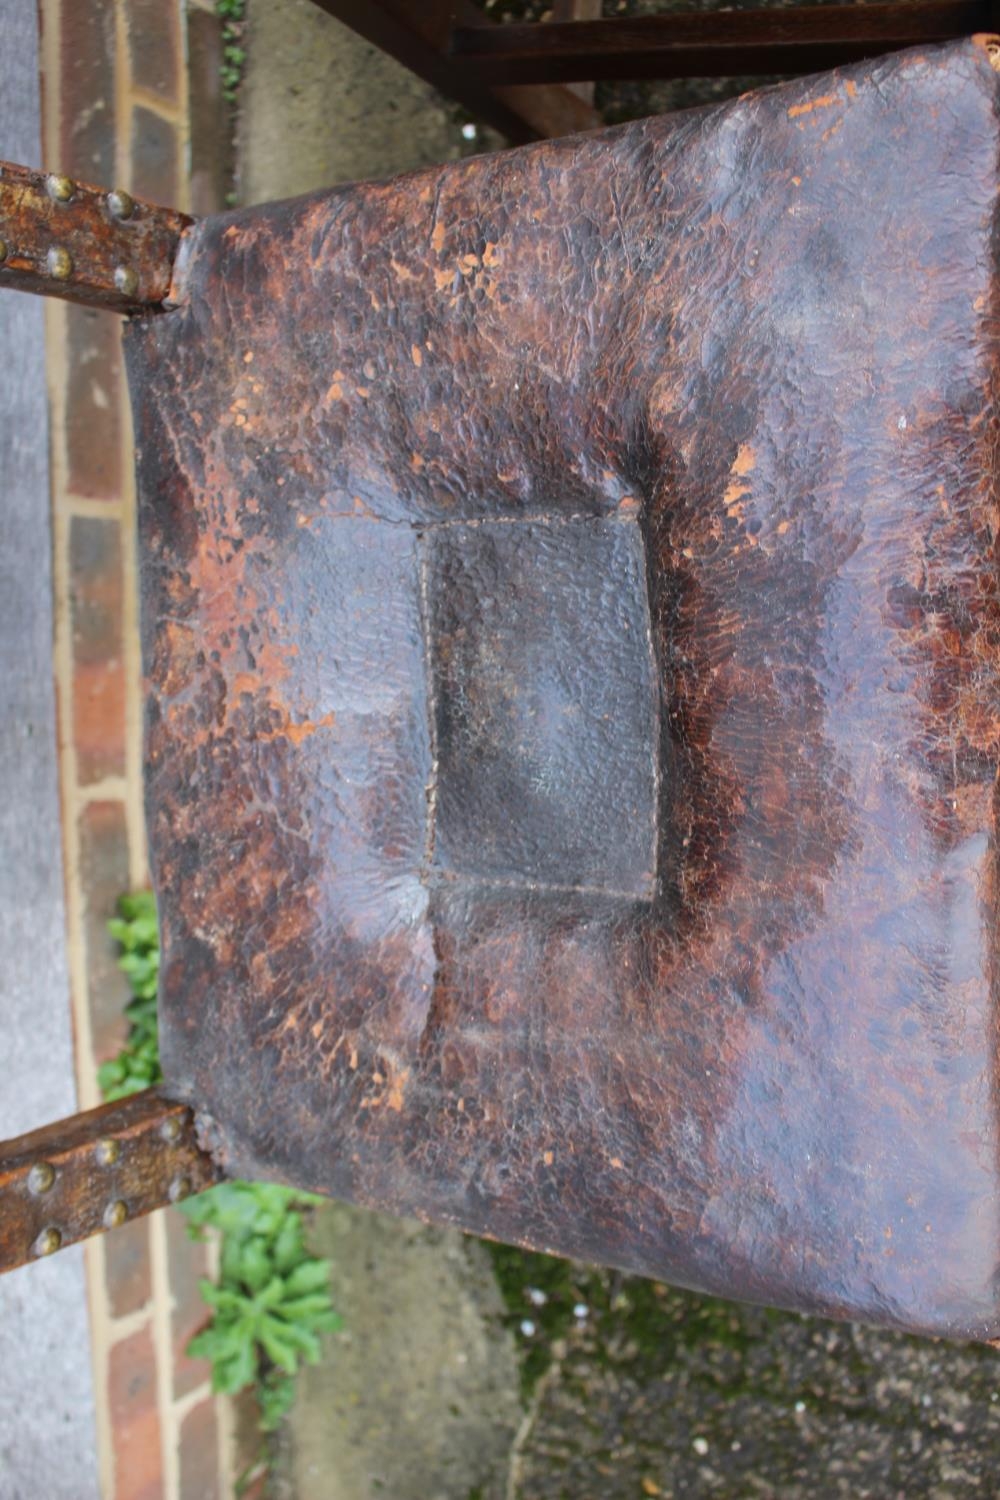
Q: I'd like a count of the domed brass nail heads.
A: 11